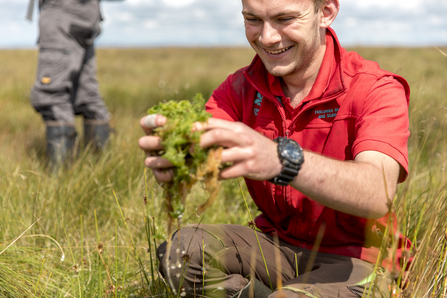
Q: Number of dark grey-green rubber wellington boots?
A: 2